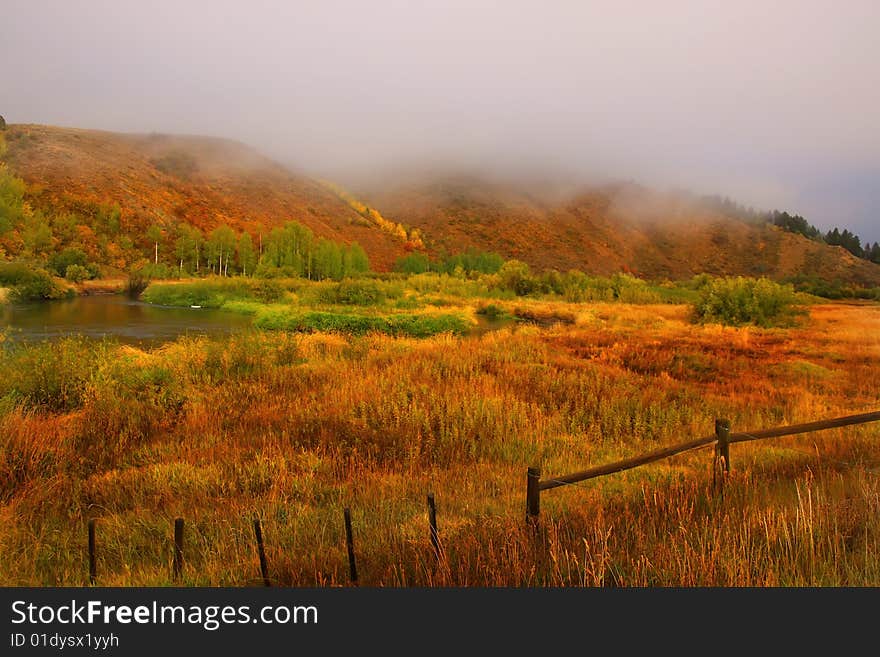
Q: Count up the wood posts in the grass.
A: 7